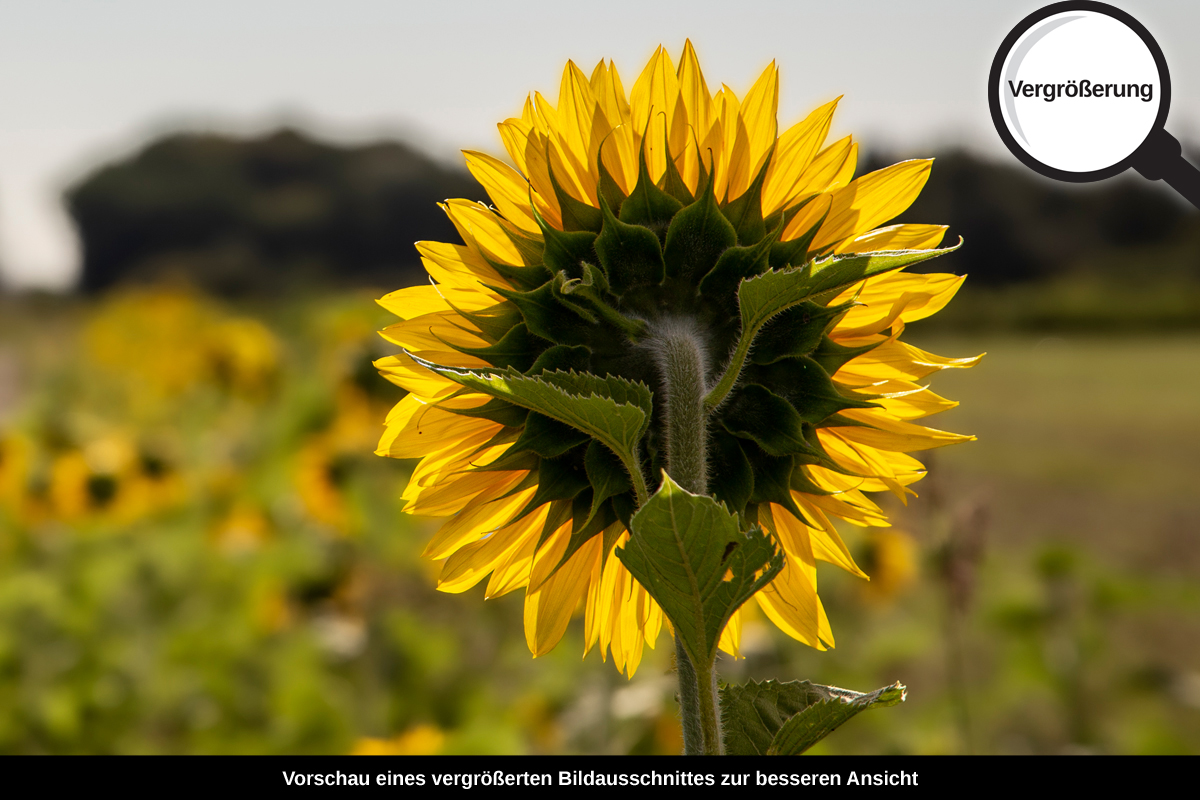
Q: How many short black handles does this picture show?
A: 1